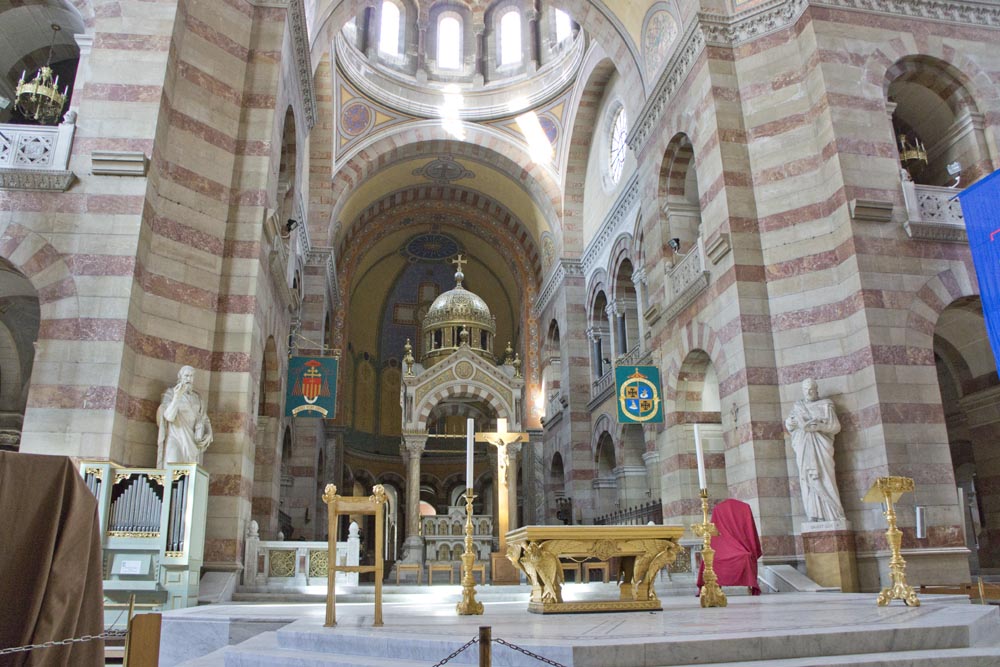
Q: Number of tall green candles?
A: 0